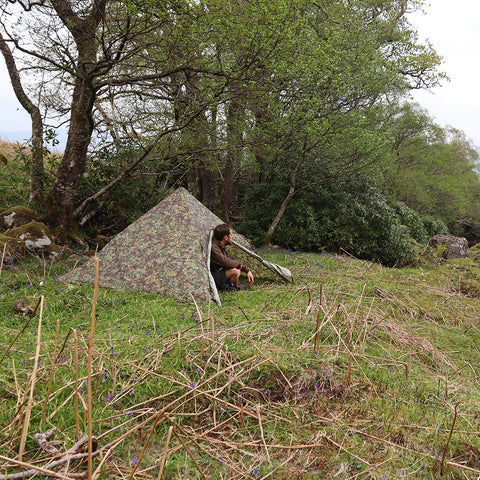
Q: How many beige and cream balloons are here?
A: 0